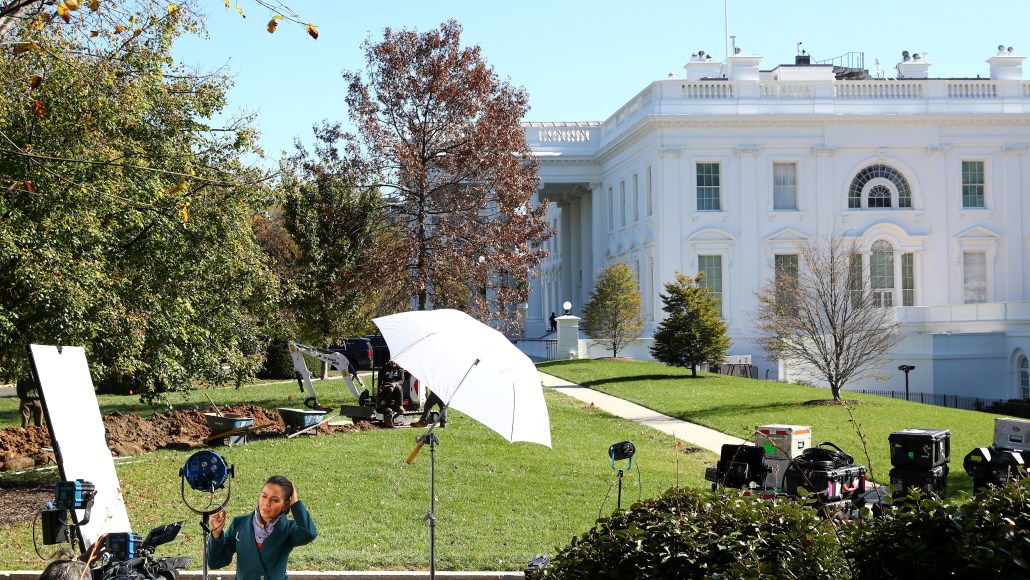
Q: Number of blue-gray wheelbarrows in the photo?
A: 2